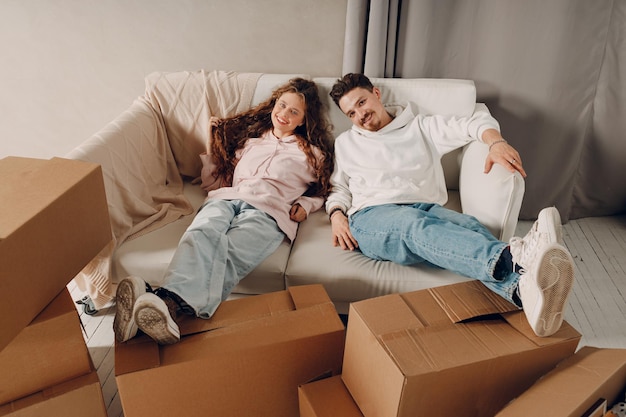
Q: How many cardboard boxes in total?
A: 7